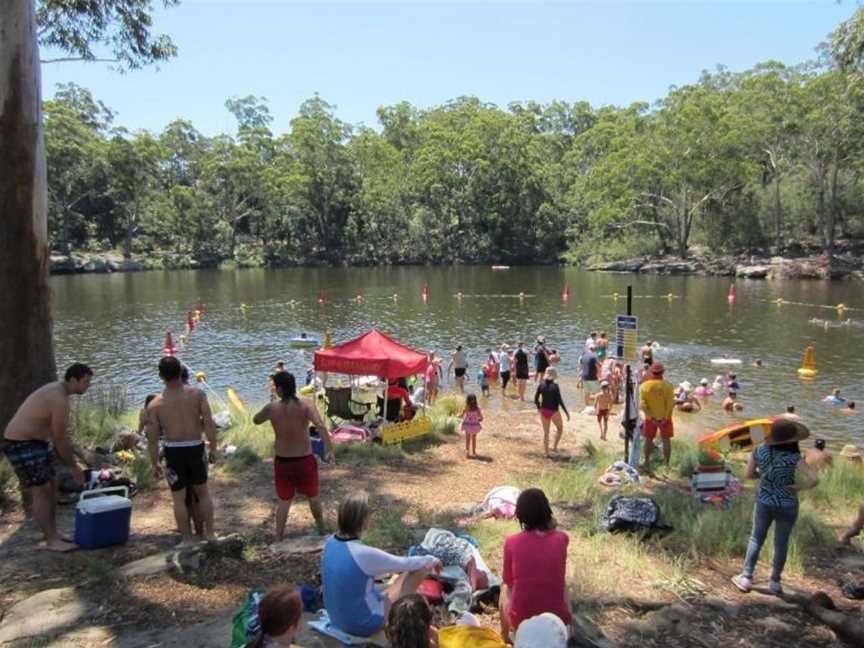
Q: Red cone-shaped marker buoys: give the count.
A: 7